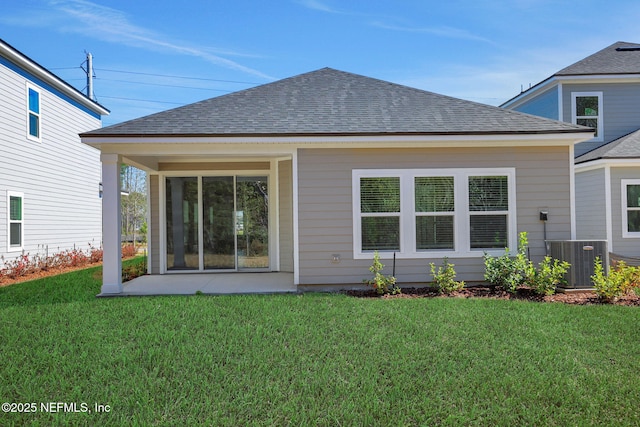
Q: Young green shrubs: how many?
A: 5